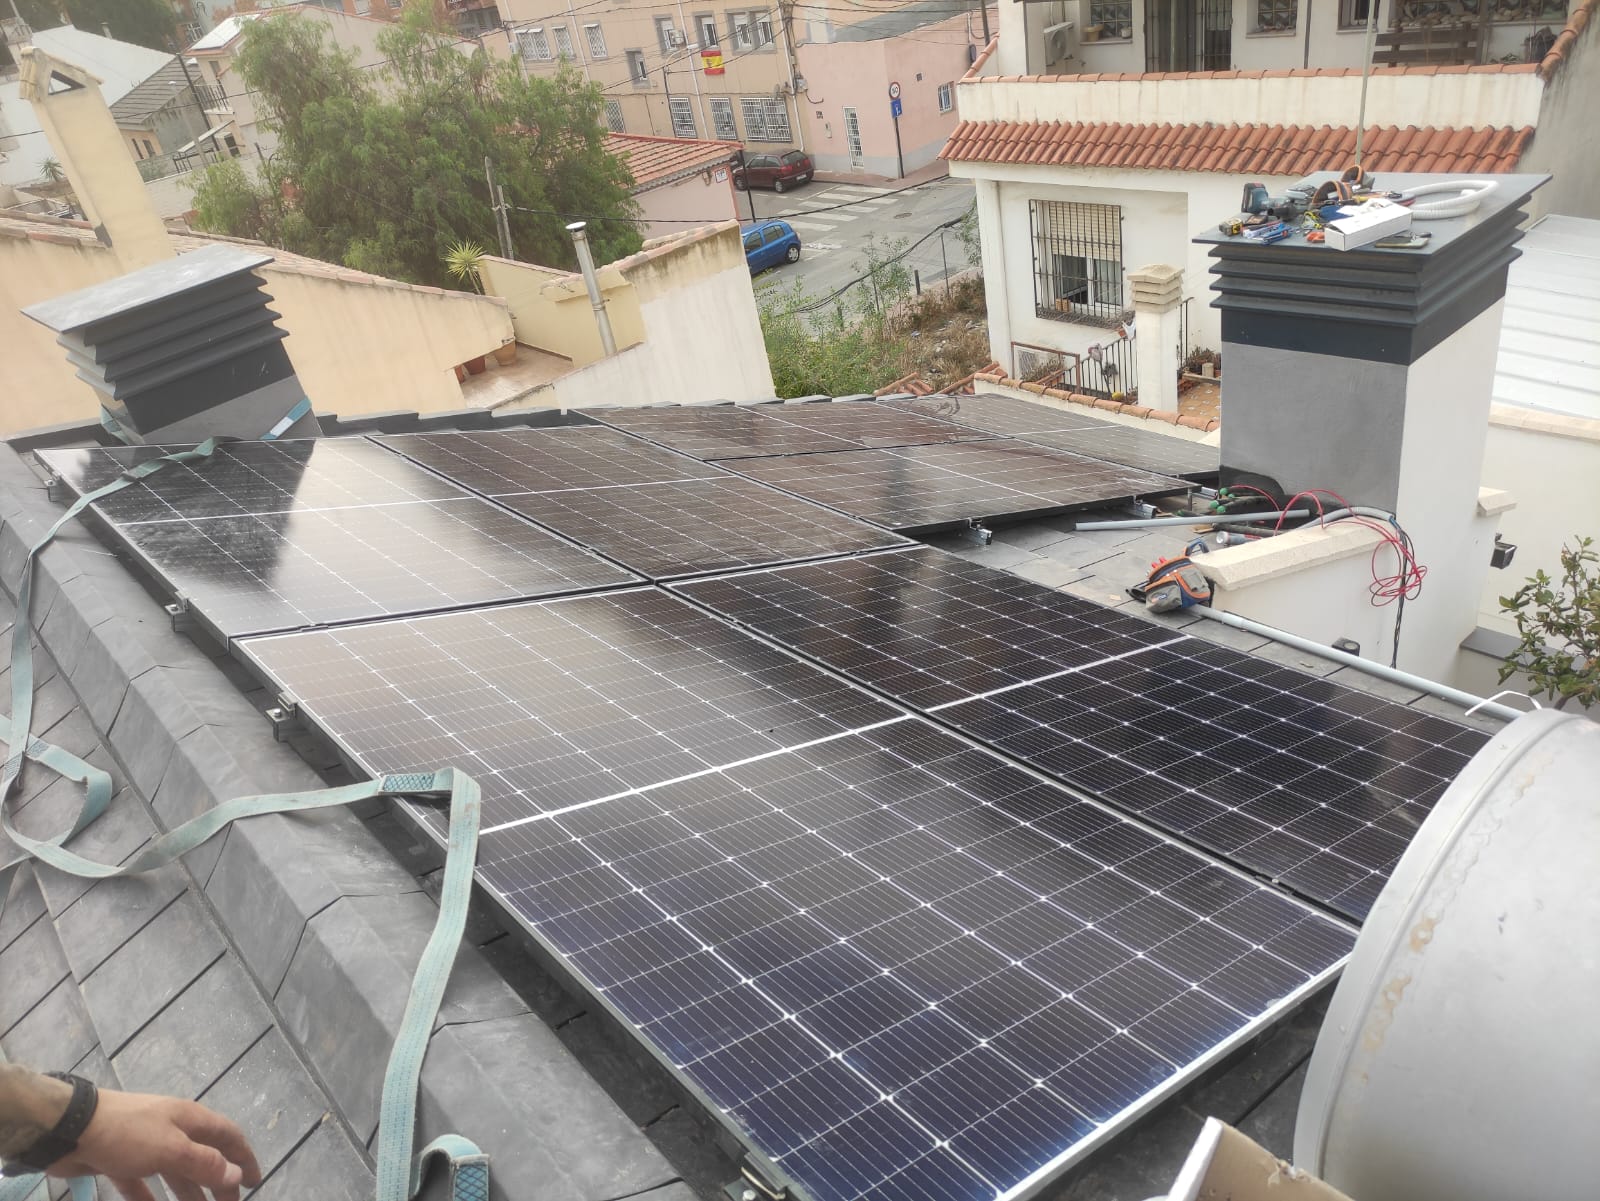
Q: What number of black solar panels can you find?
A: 7